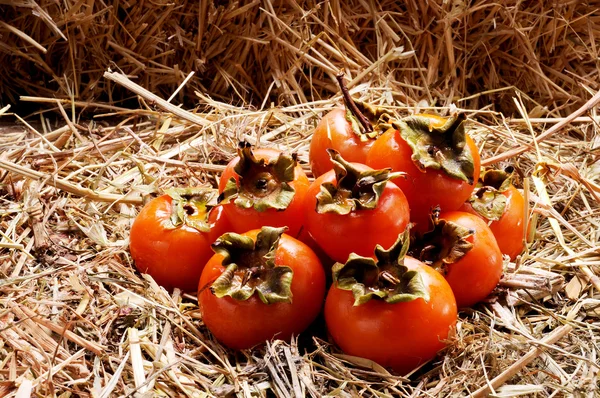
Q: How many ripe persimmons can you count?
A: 9